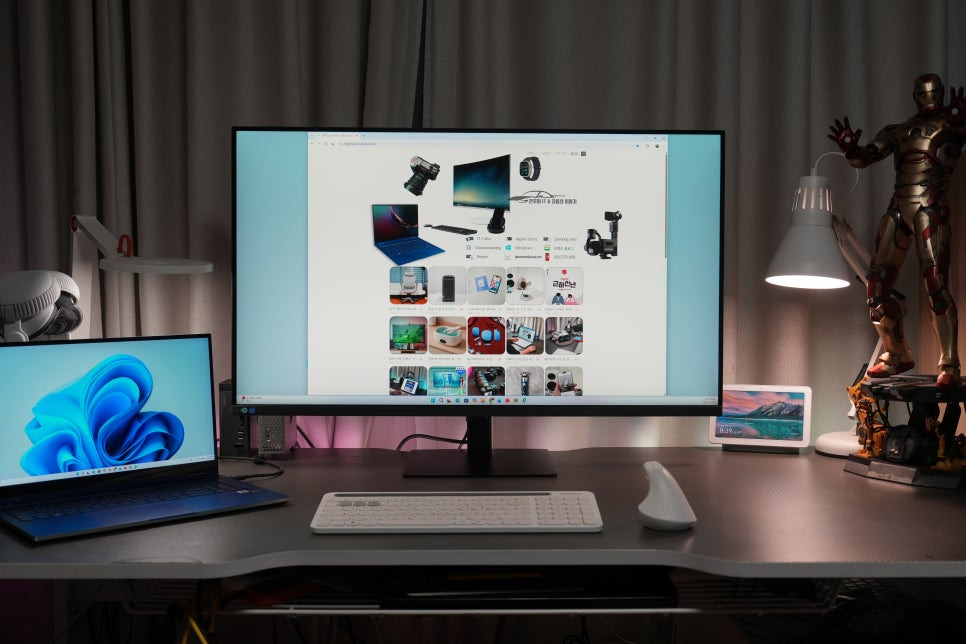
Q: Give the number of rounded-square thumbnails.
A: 15